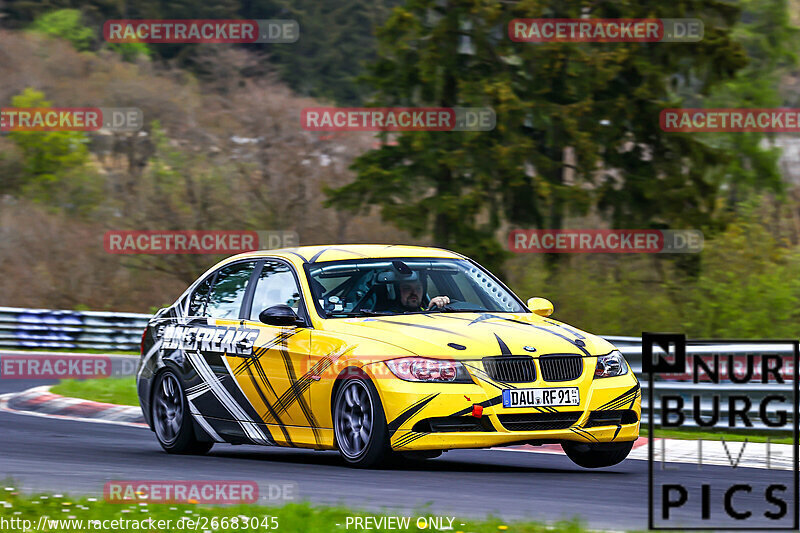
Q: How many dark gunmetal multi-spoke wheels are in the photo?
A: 2